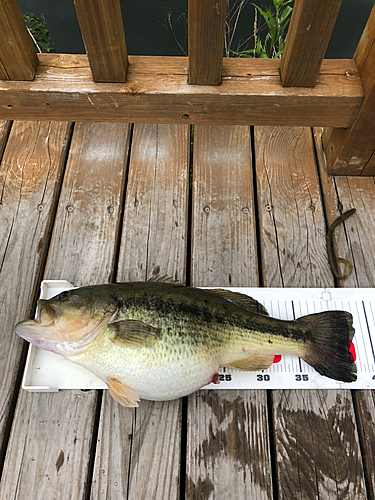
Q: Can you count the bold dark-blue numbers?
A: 3